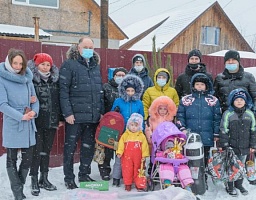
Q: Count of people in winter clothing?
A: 14